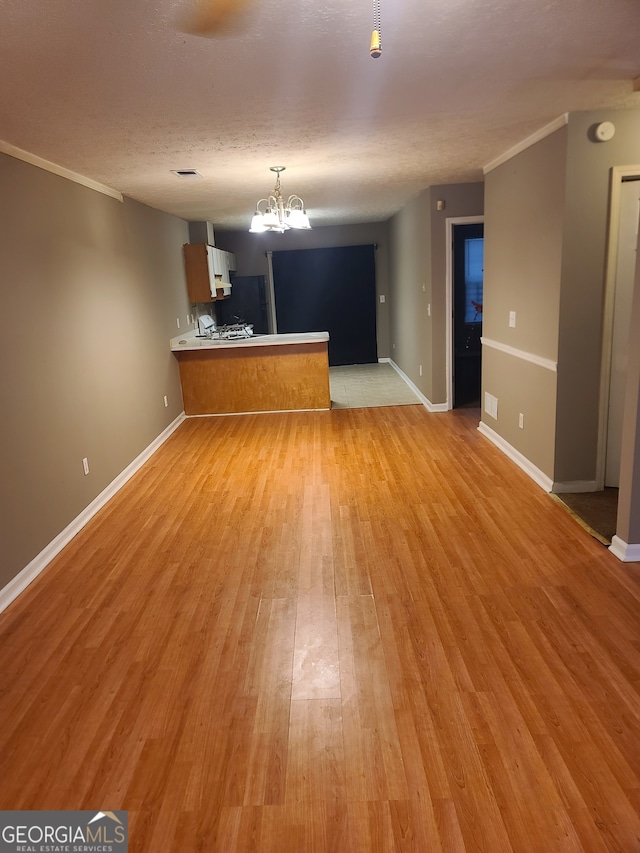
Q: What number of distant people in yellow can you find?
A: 0